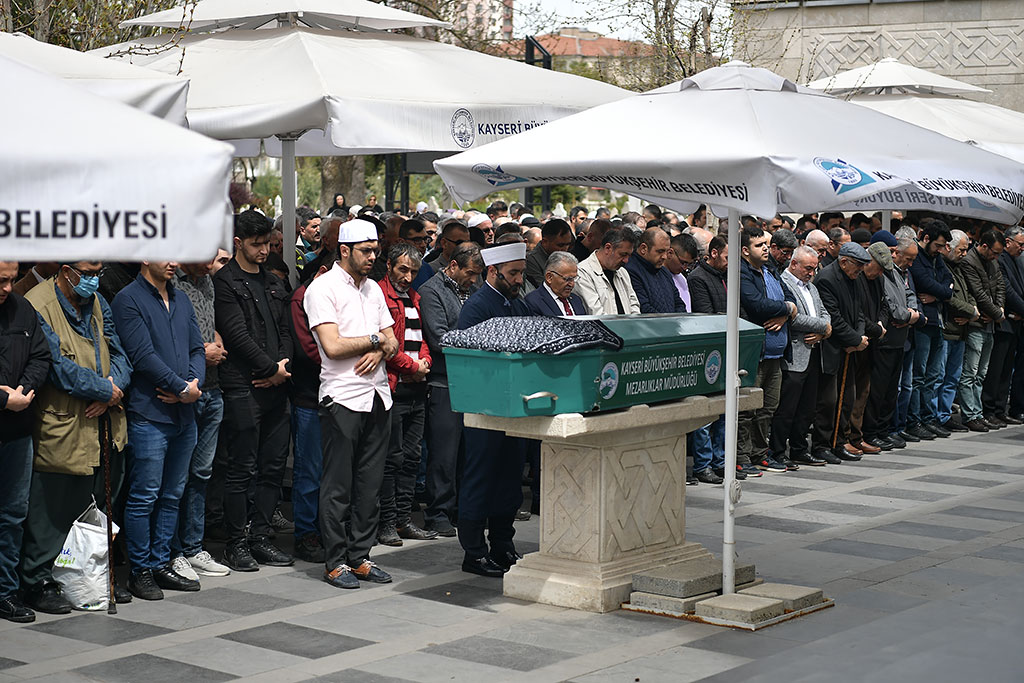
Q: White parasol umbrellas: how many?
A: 5